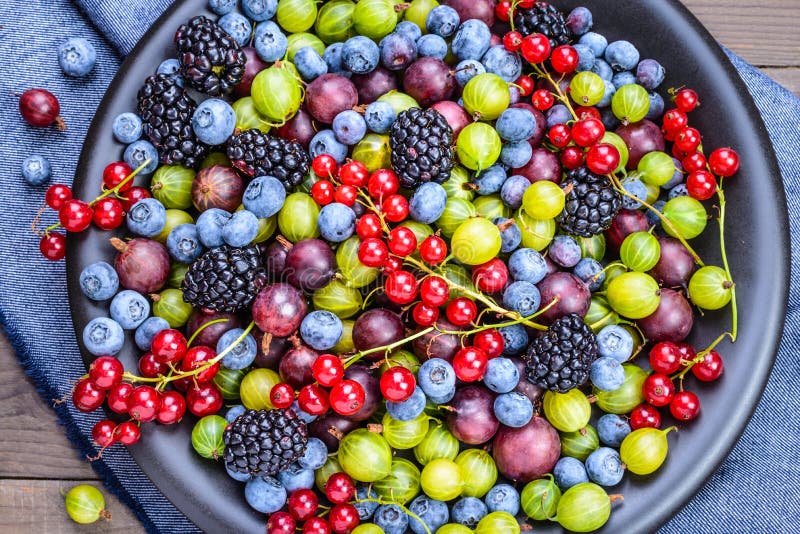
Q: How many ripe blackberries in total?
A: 9